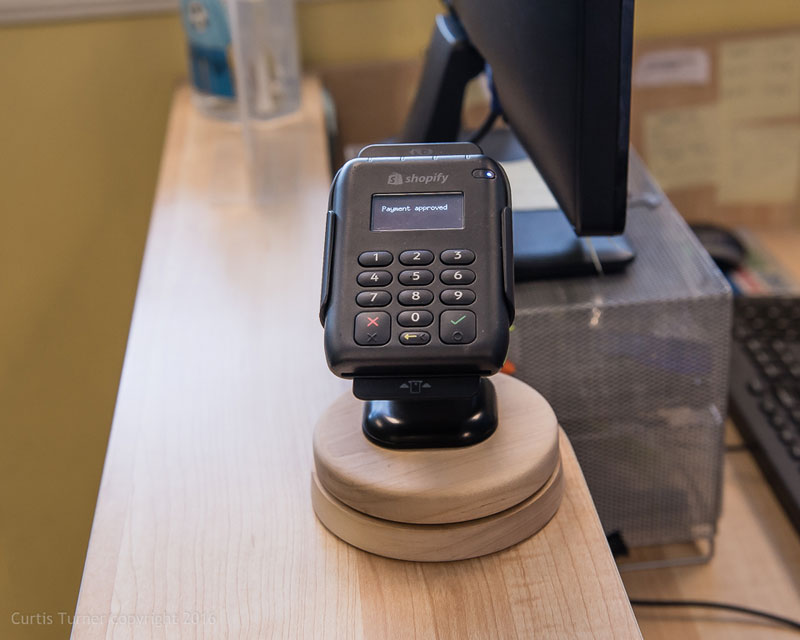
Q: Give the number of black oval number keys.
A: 10